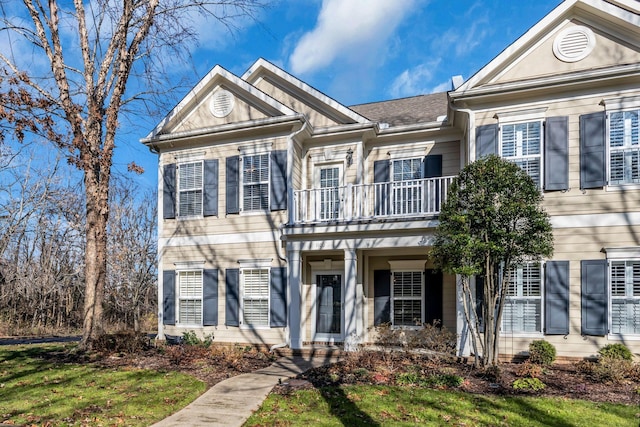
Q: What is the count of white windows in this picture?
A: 10